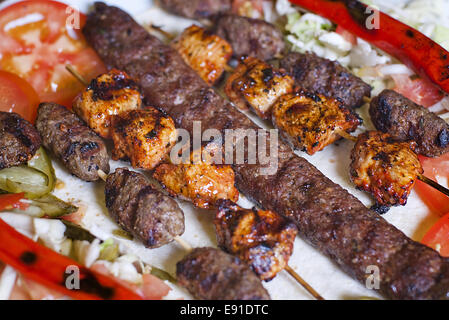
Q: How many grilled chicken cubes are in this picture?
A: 8